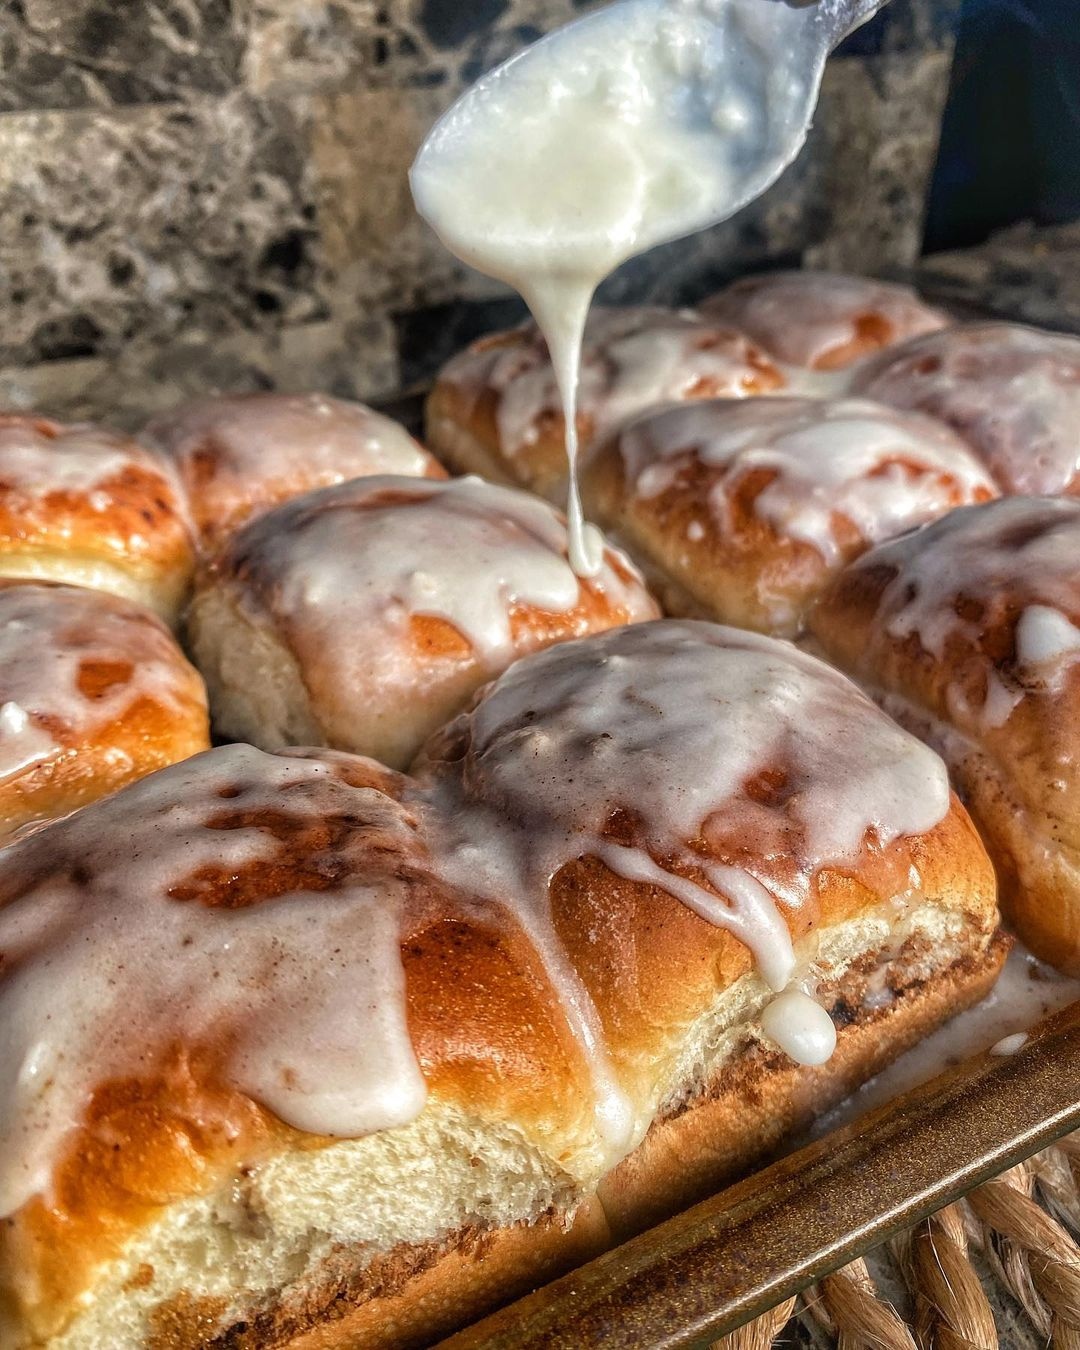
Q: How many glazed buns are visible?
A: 11